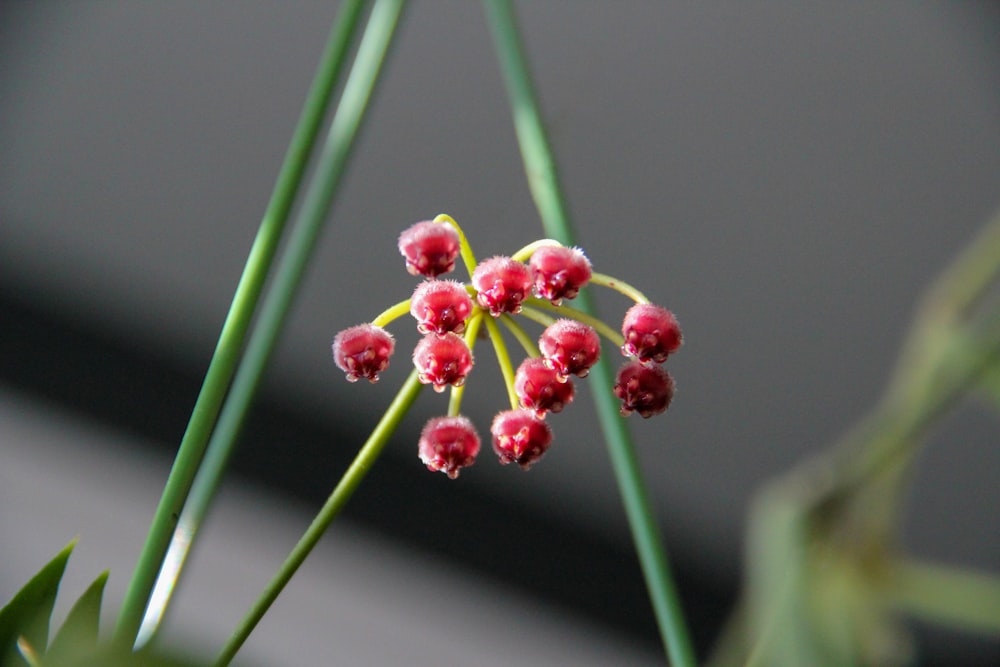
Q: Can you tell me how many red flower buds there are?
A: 12